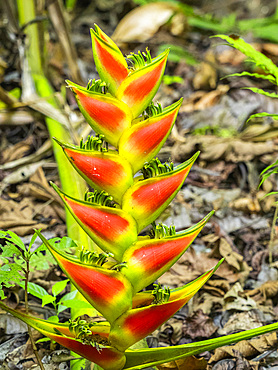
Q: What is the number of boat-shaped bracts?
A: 11